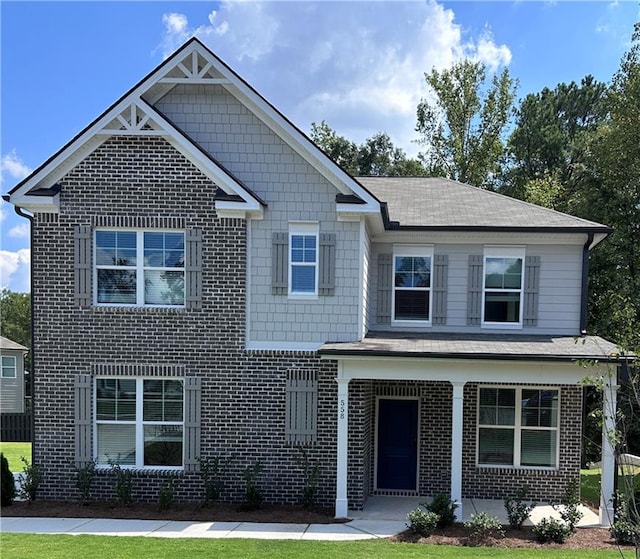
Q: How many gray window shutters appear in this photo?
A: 12